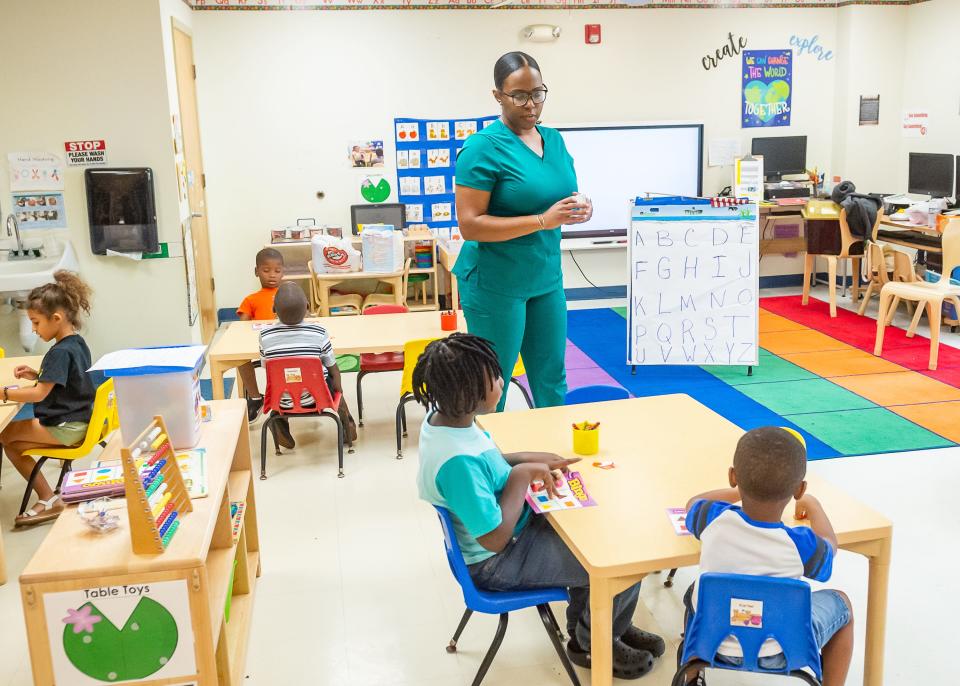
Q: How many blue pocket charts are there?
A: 1